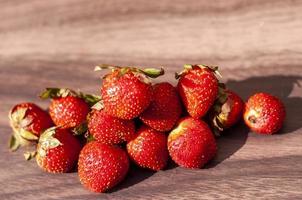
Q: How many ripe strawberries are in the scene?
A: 12